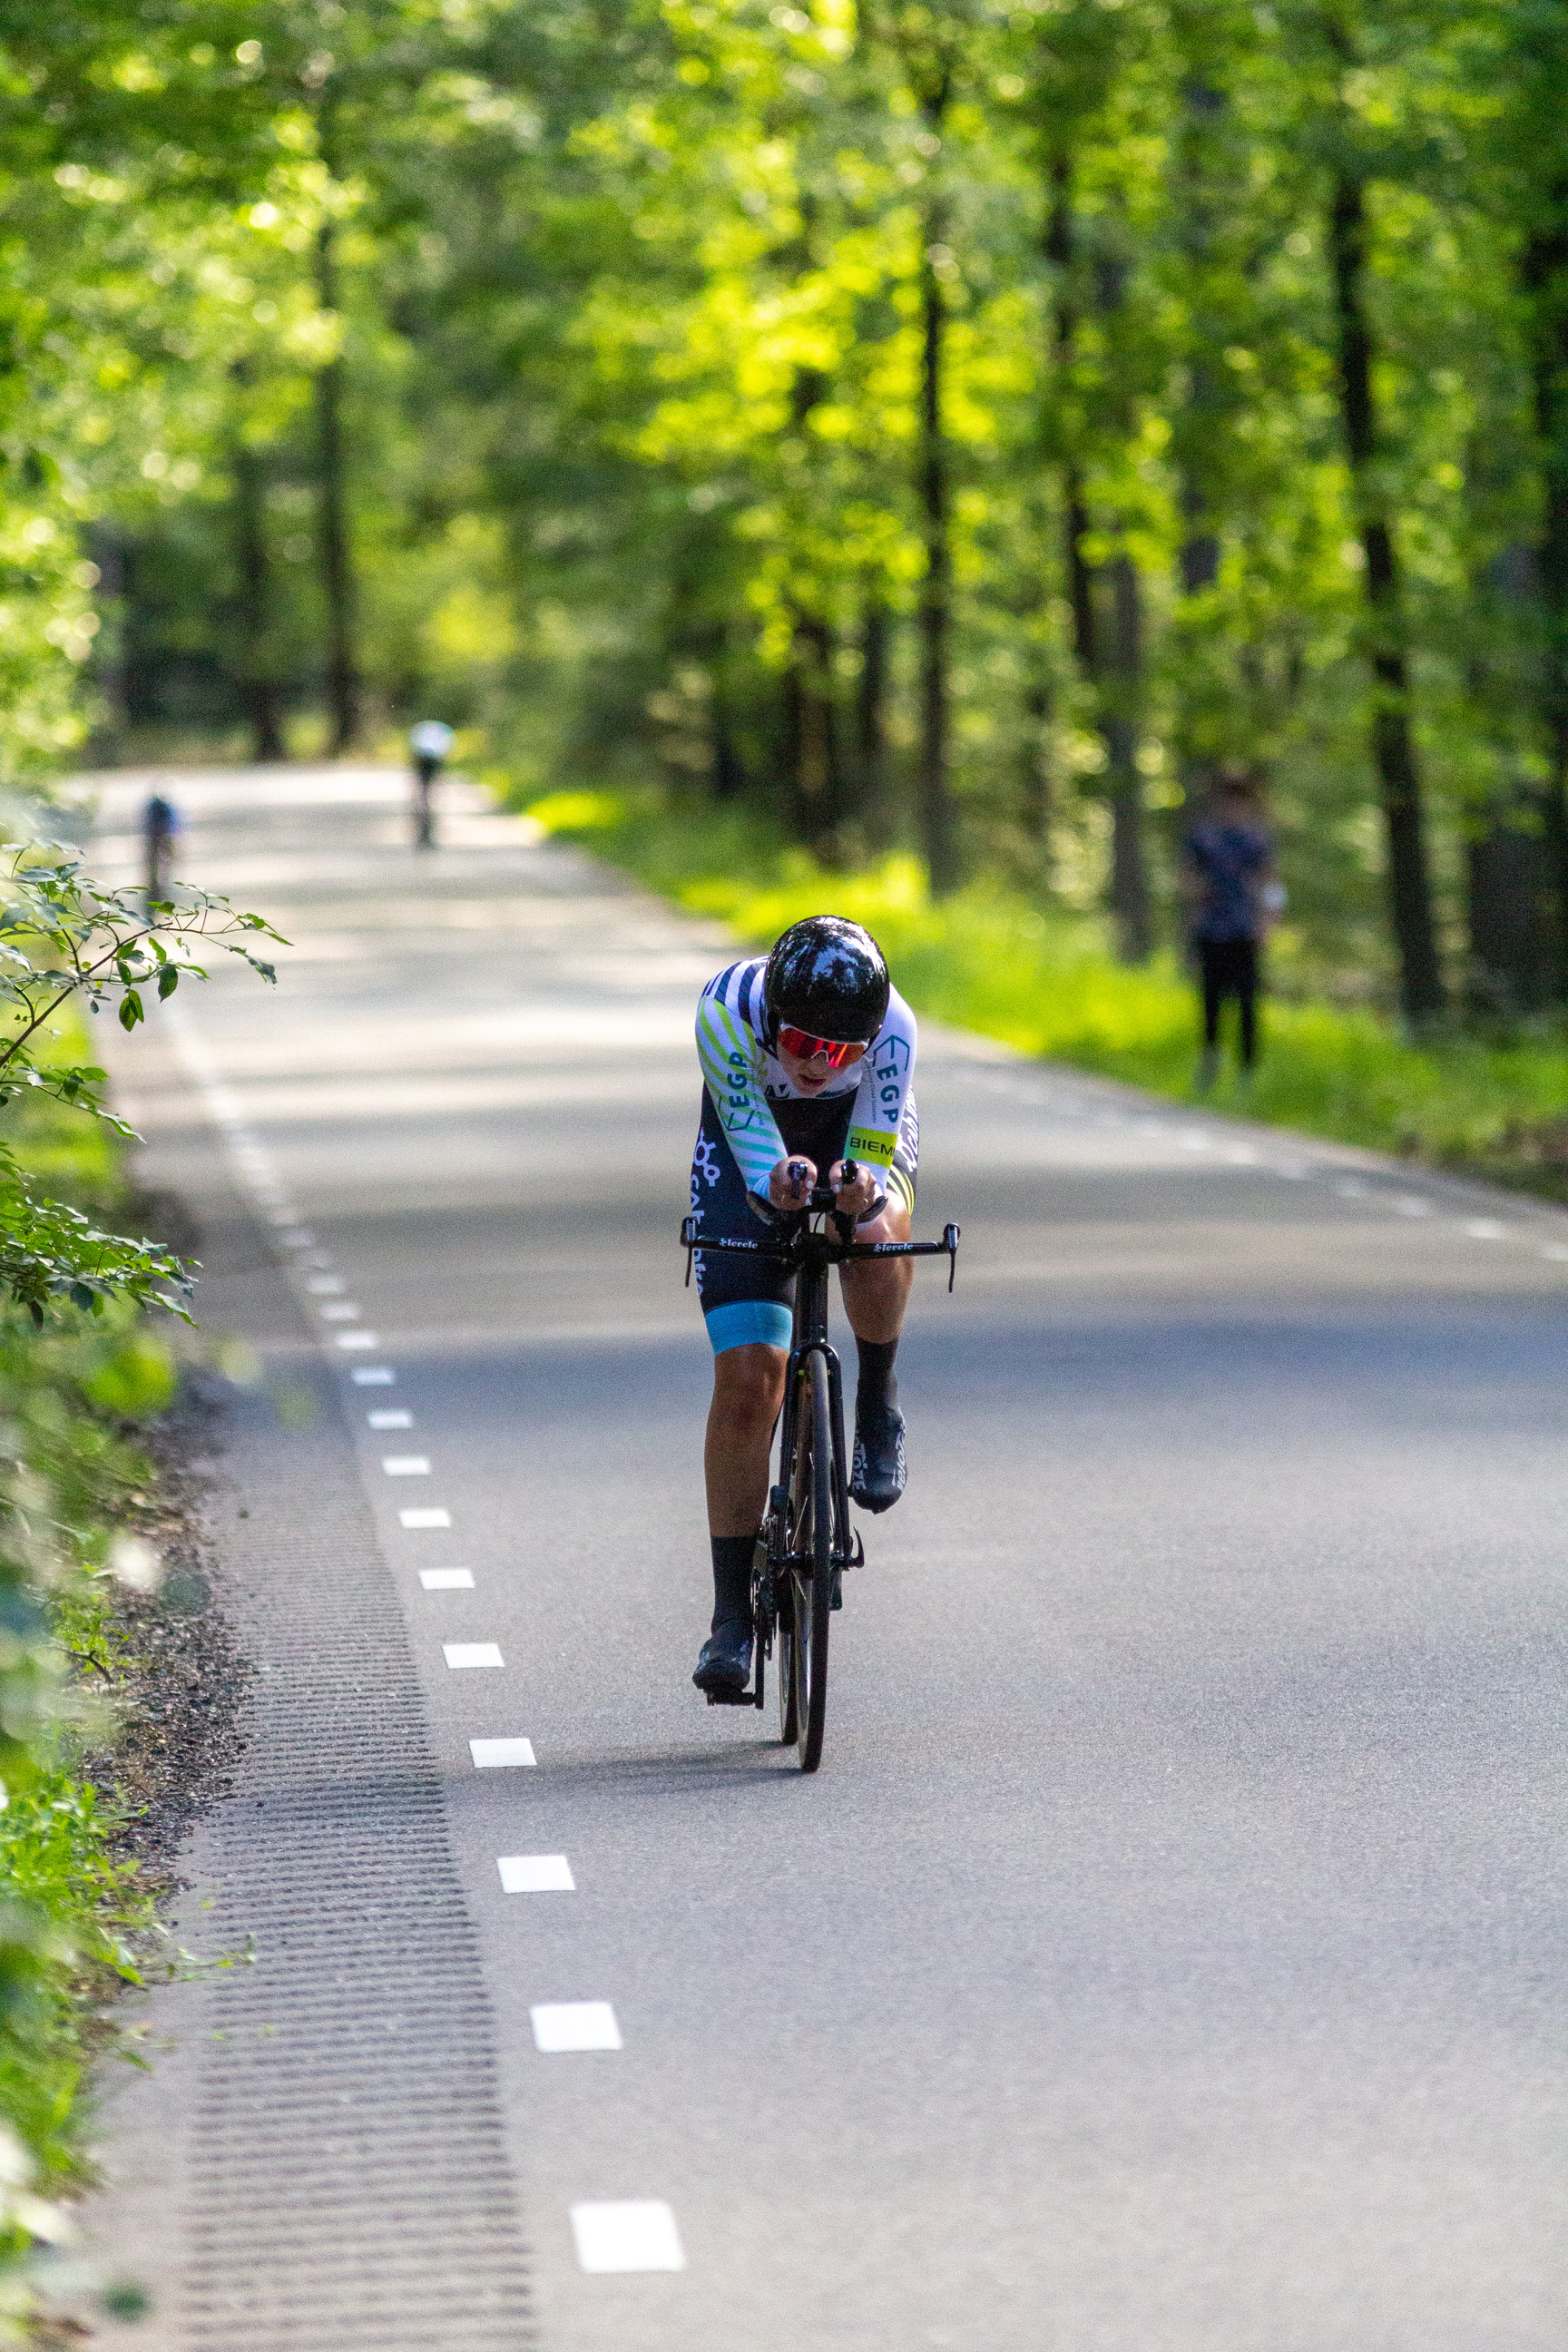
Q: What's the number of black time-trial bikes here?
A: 1